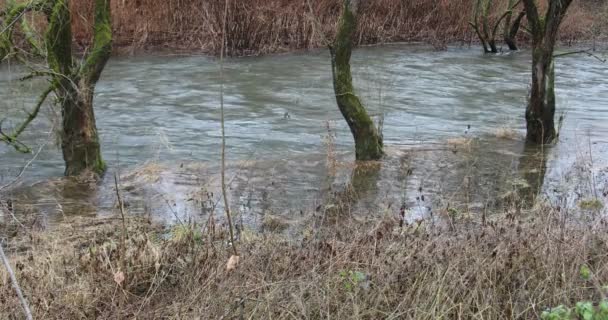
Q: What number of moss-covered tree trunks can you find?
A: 3